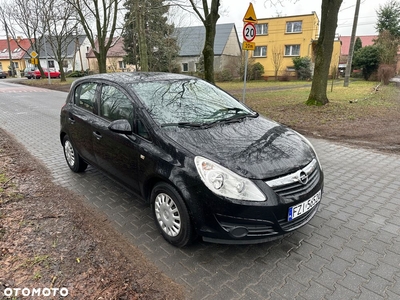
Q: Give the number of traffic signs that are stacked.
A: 3